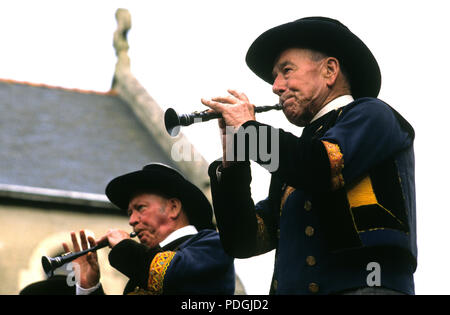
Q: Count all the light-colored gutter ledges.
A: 1